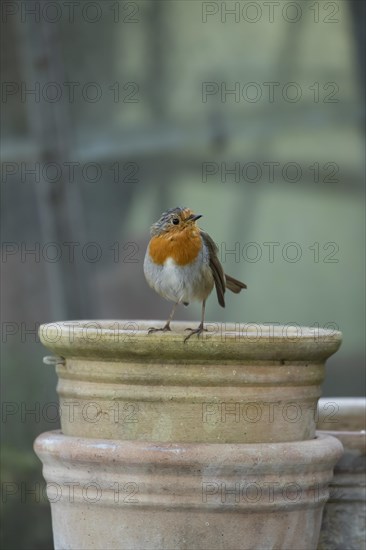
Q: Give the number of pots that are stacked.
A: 2